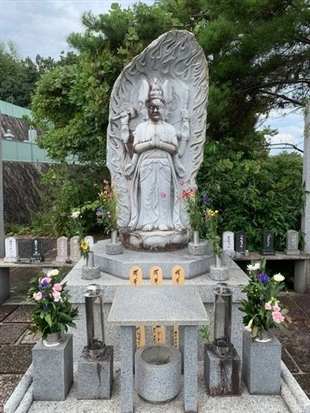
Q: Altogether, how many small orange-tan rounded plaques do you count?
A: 3